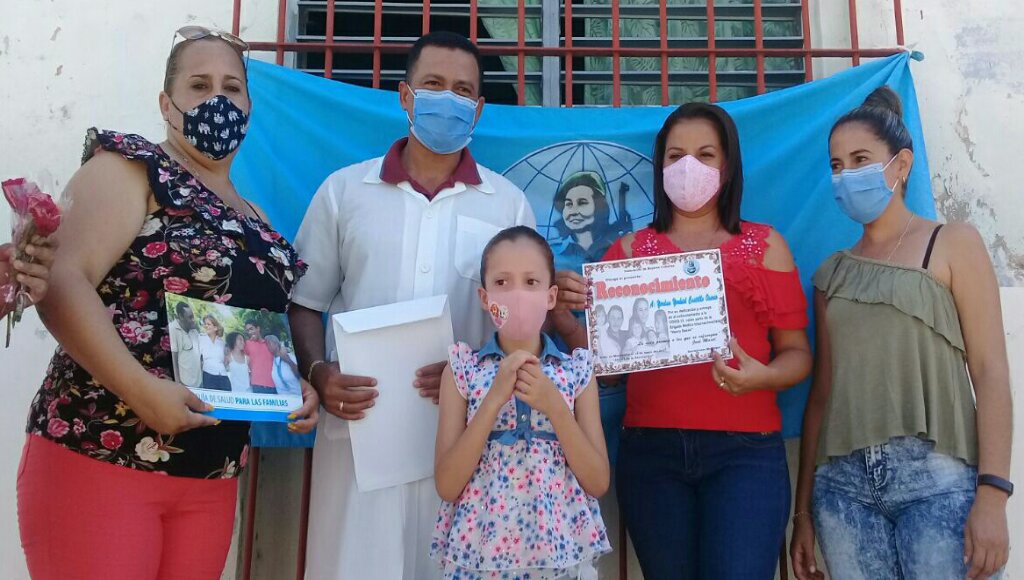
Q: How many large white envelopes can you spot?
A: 1